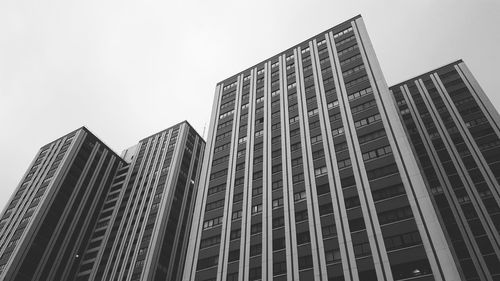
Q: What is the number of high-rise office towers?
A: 4